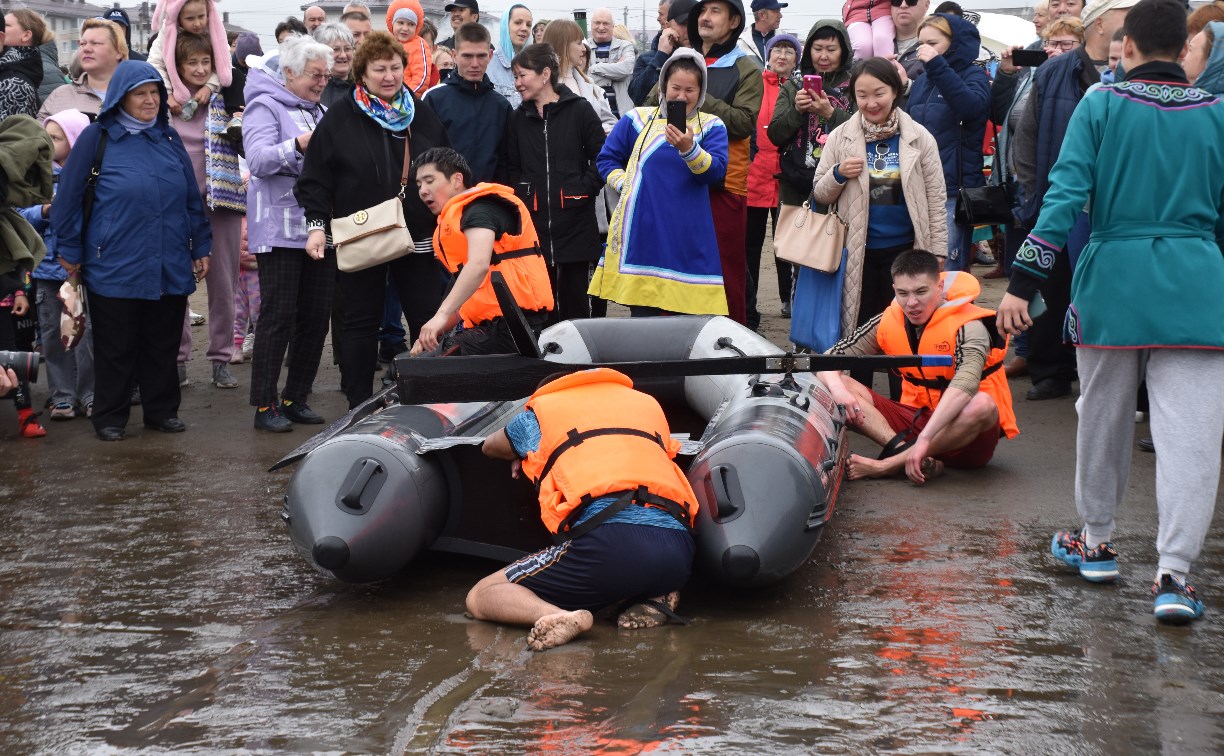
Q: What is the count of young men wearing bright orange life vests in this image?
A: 3